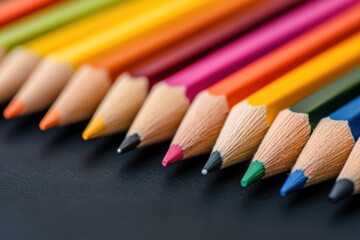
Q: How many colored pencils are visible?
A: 12